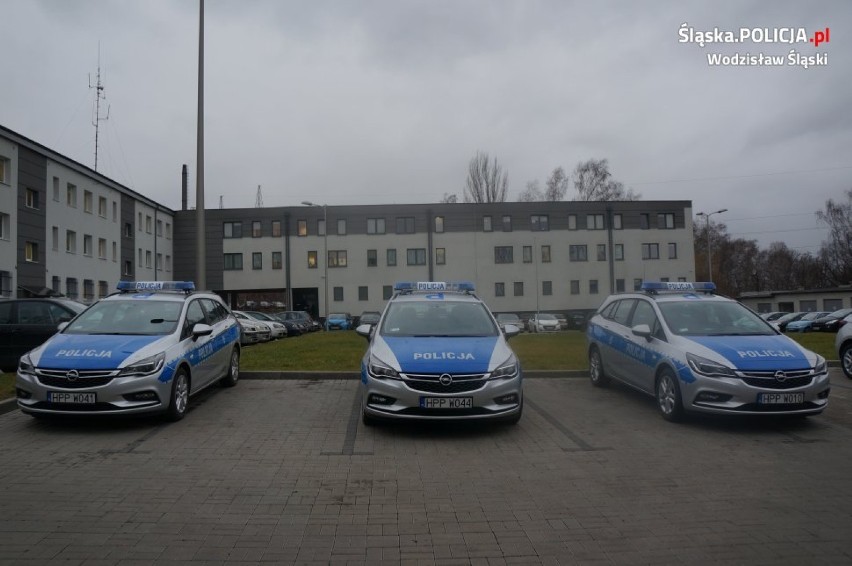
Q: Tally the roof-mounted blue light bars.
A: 3